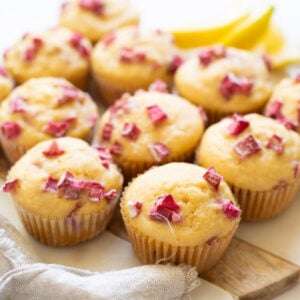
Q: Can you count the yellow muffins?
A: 11